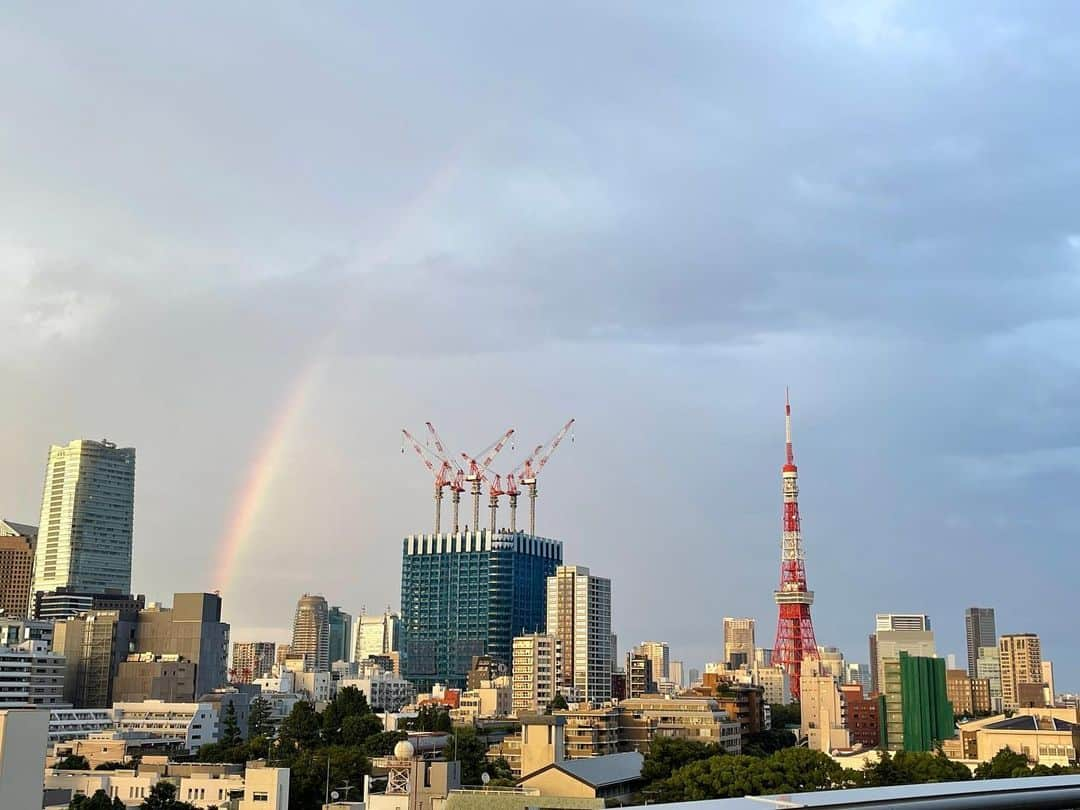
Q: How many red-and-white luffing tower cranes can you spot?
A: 6